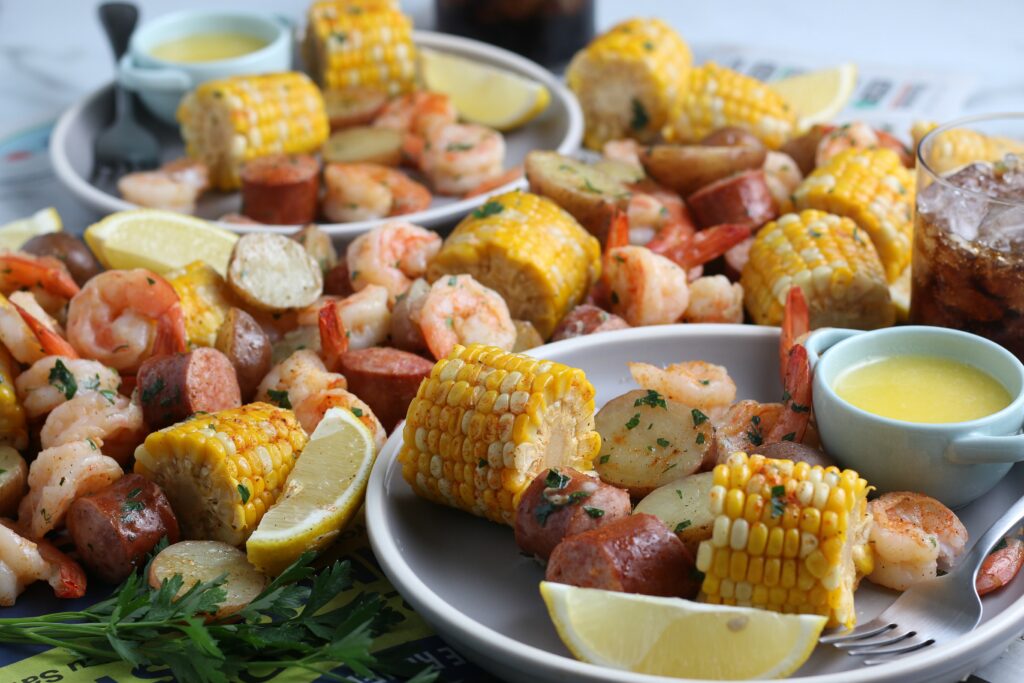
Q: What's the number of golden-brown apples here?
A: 0